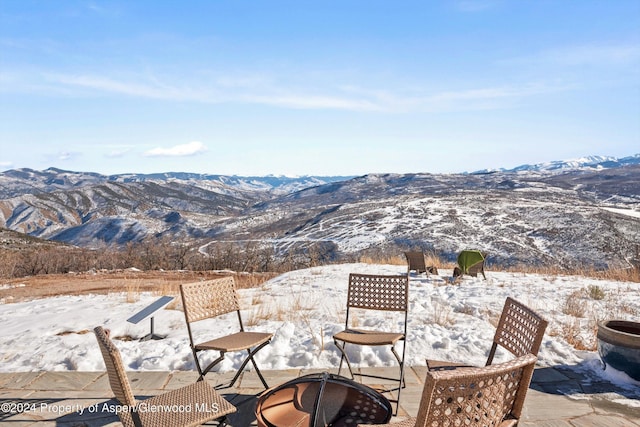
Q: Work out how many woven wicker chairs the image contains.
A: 5